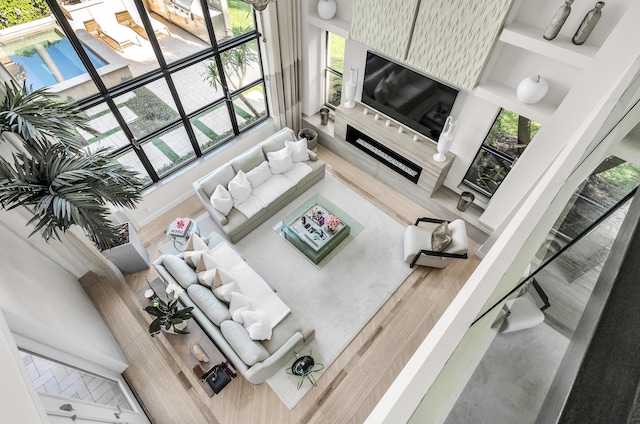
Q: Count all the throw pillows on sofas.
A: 10